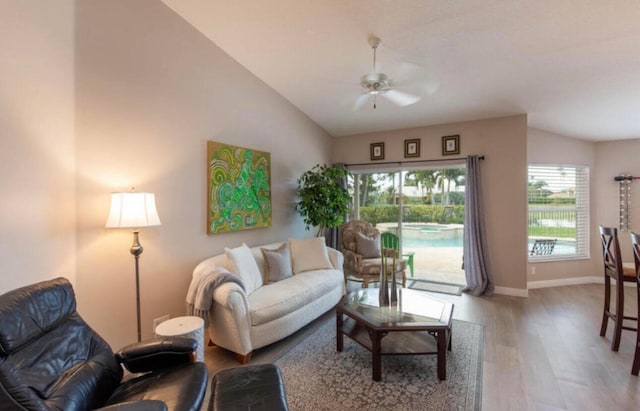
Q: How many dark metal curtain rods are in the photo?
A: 1